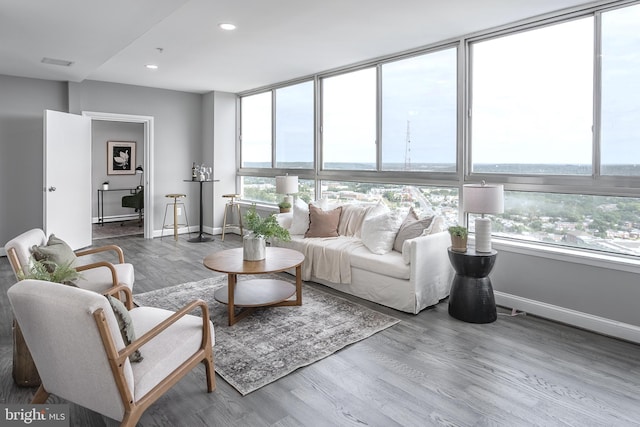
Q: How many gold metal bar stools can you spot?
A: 2